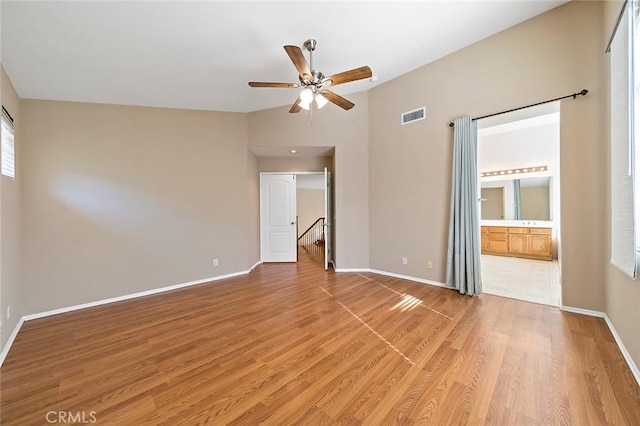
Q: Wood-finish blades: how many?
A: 5